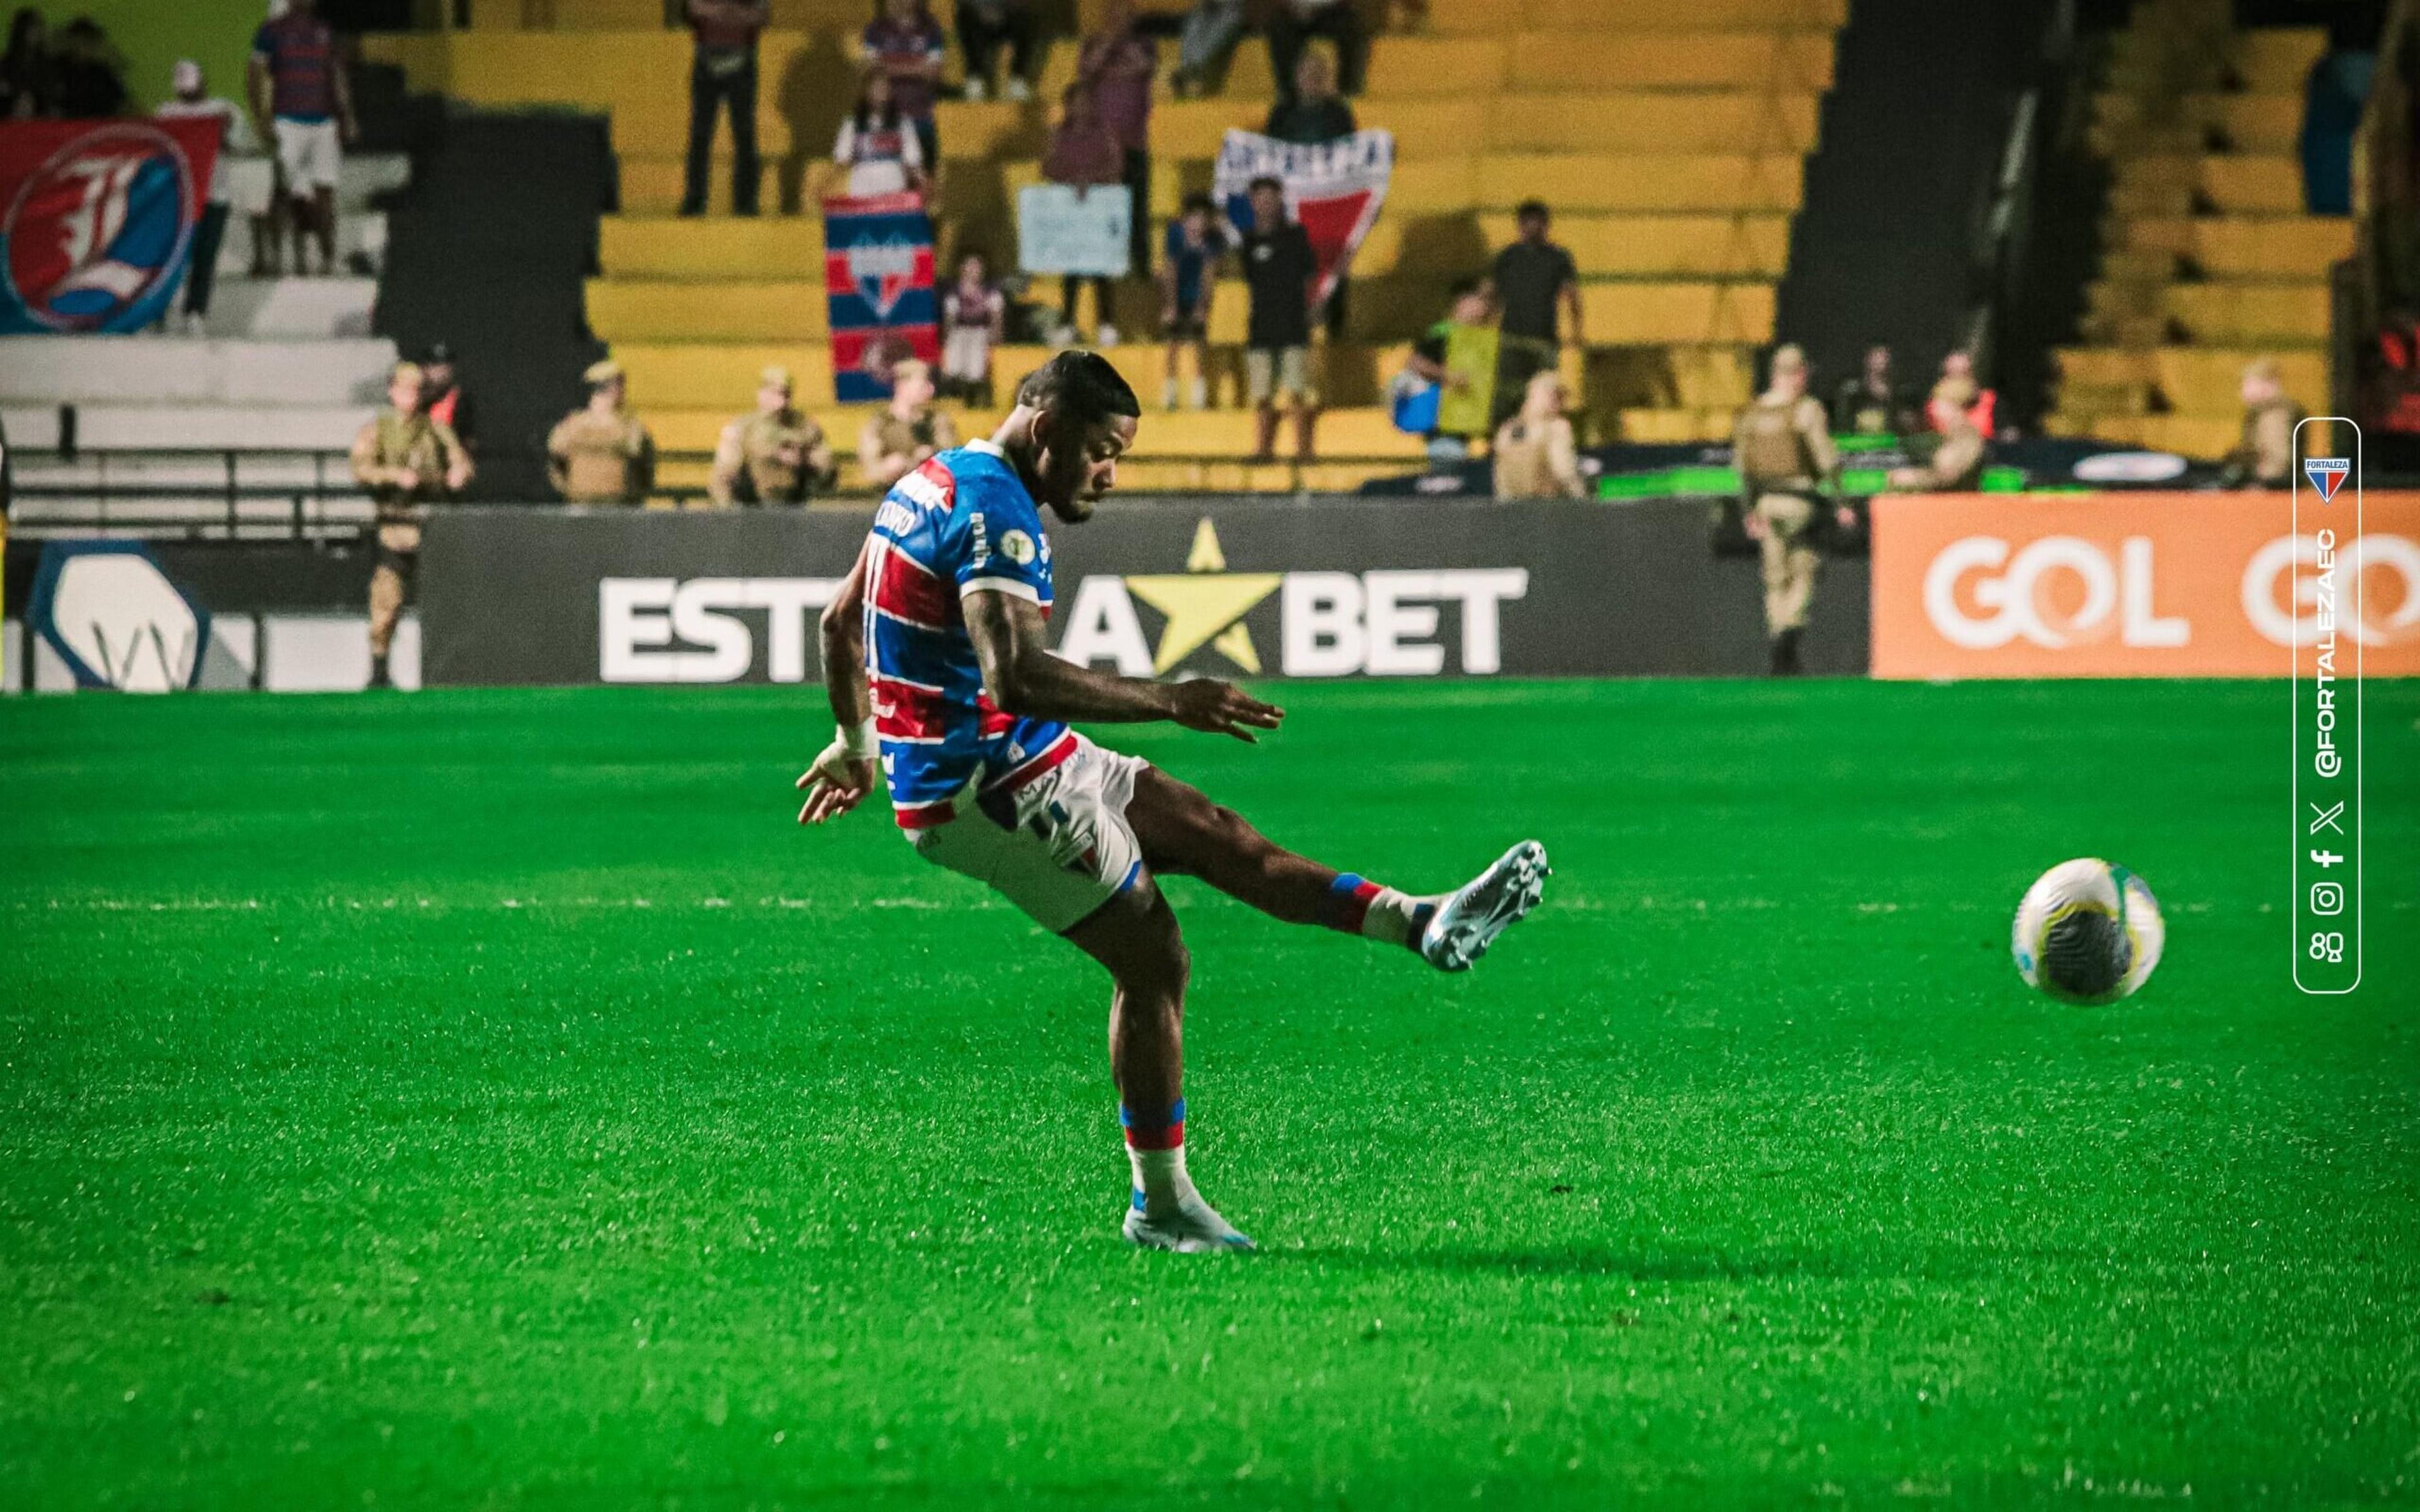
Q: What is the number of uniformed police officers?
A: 8